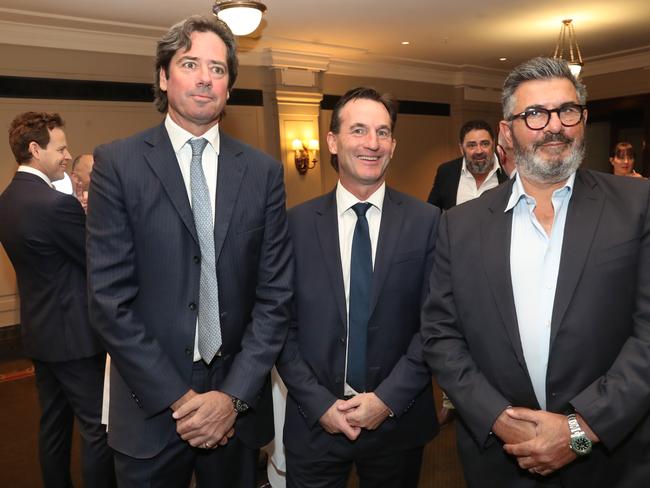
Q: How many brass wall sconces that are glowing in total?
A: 1